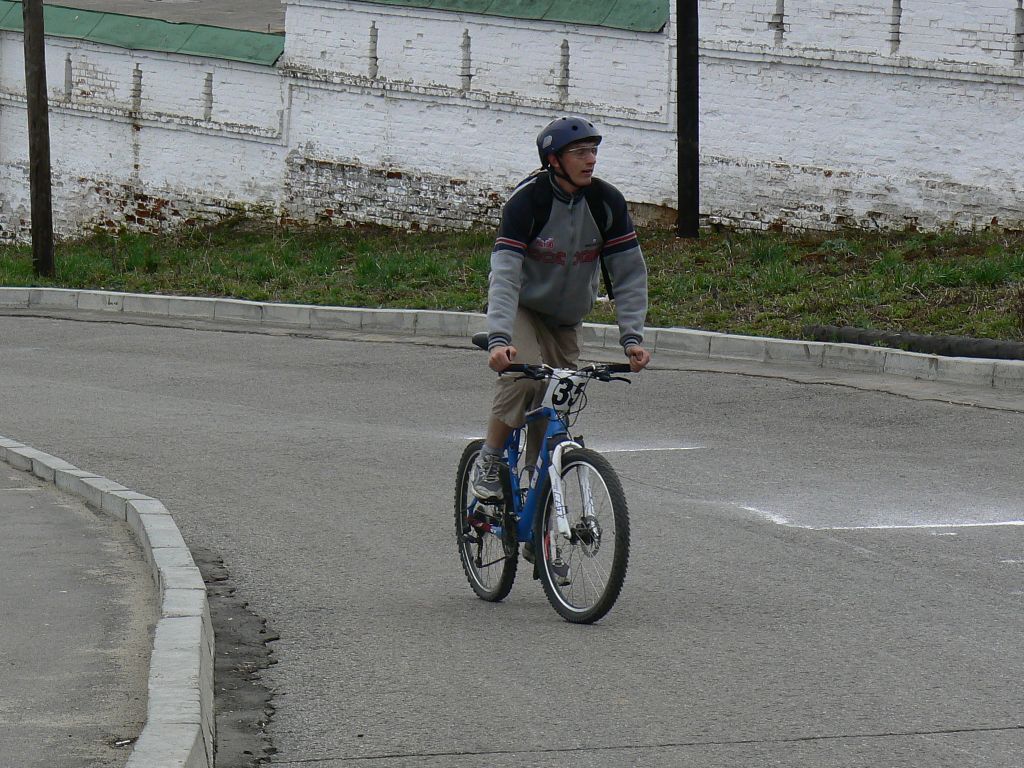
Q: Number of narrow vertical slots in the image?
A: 9